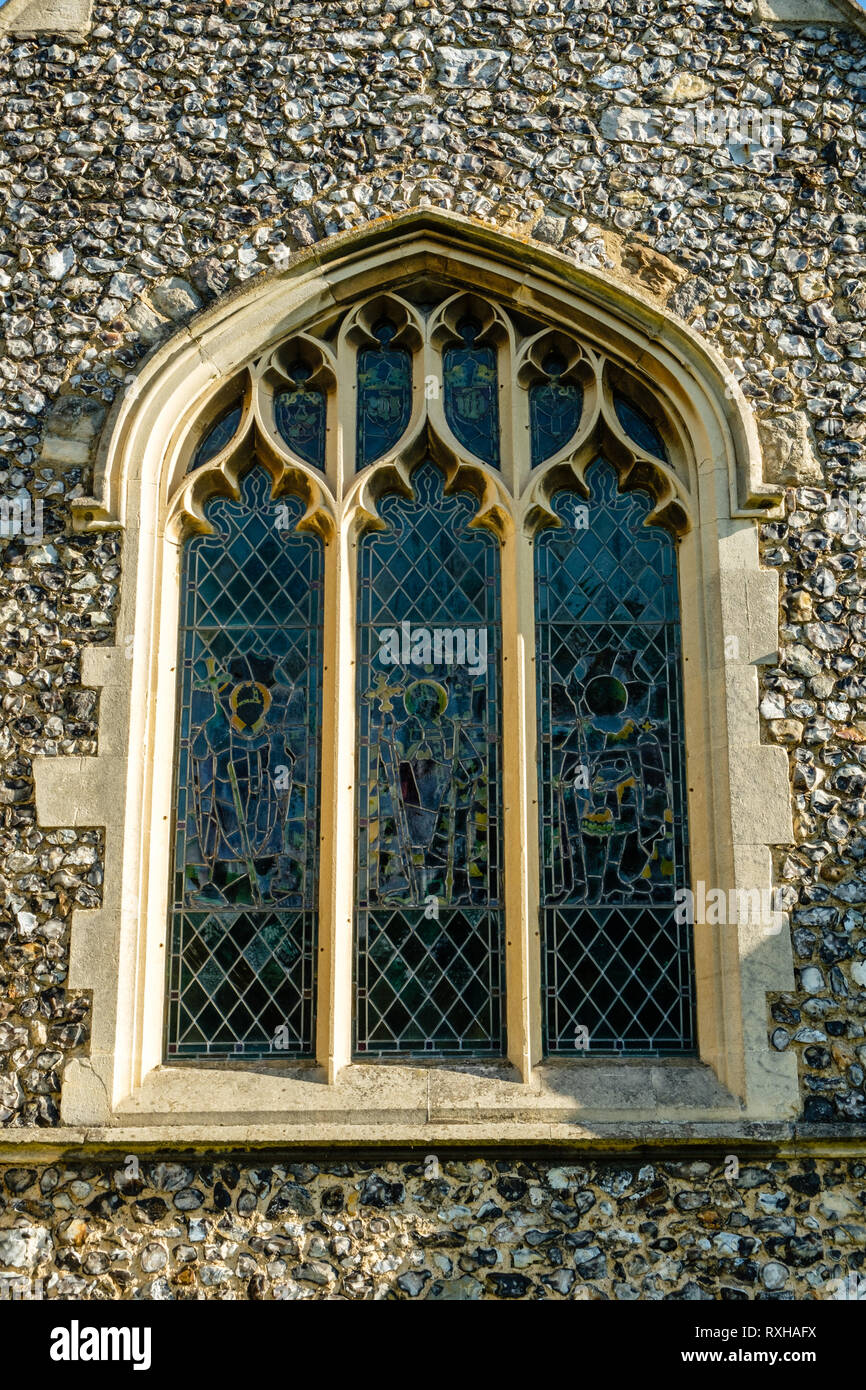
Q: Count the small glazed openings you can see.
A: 6